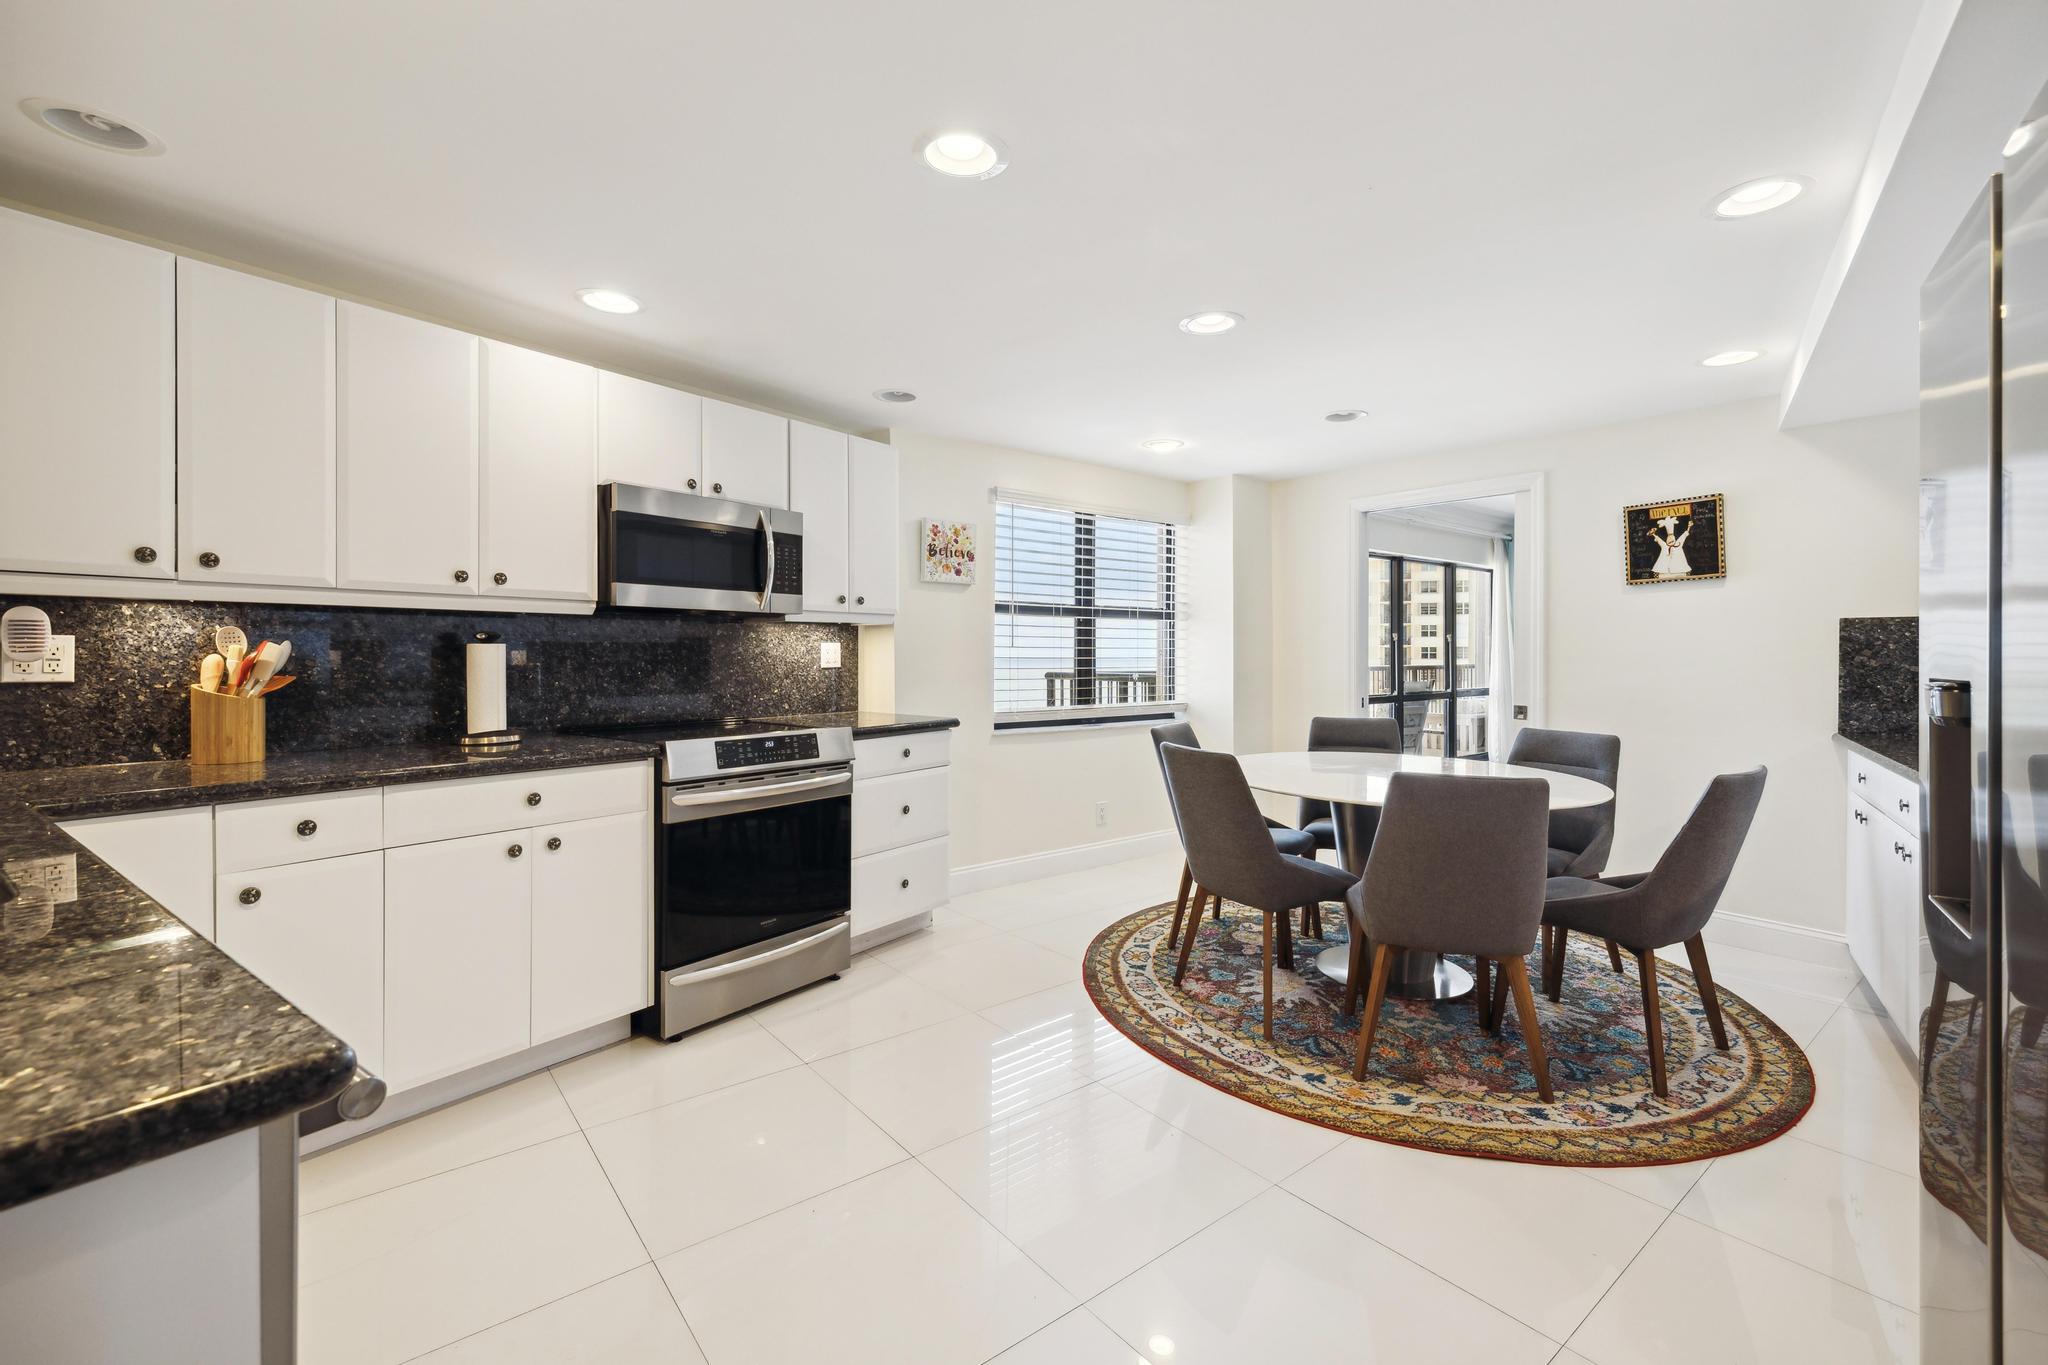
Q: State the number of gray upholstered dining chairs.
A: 6